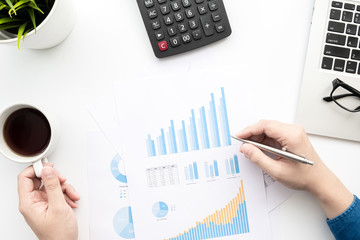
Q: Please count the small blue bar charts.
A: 3